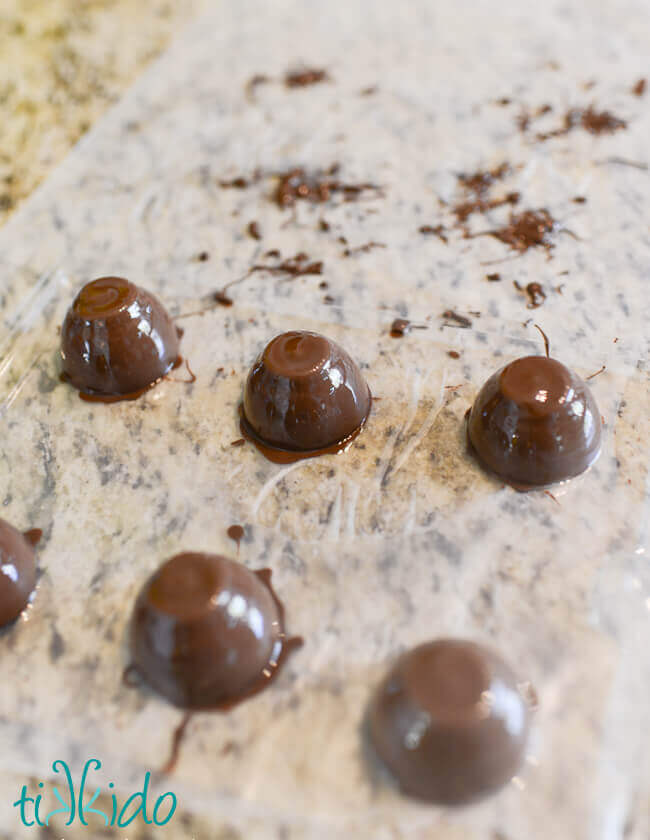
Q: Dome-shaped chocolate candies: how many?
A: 6